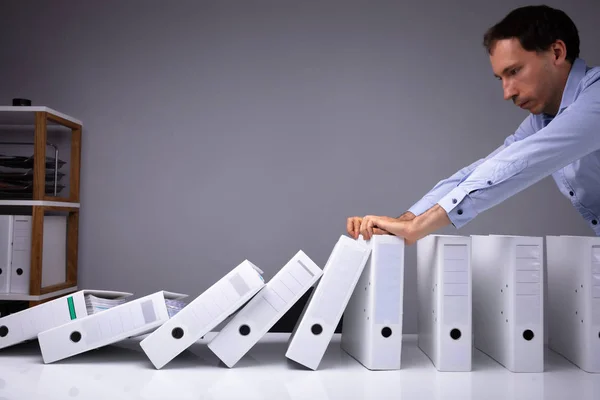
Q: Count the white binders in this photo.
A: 11